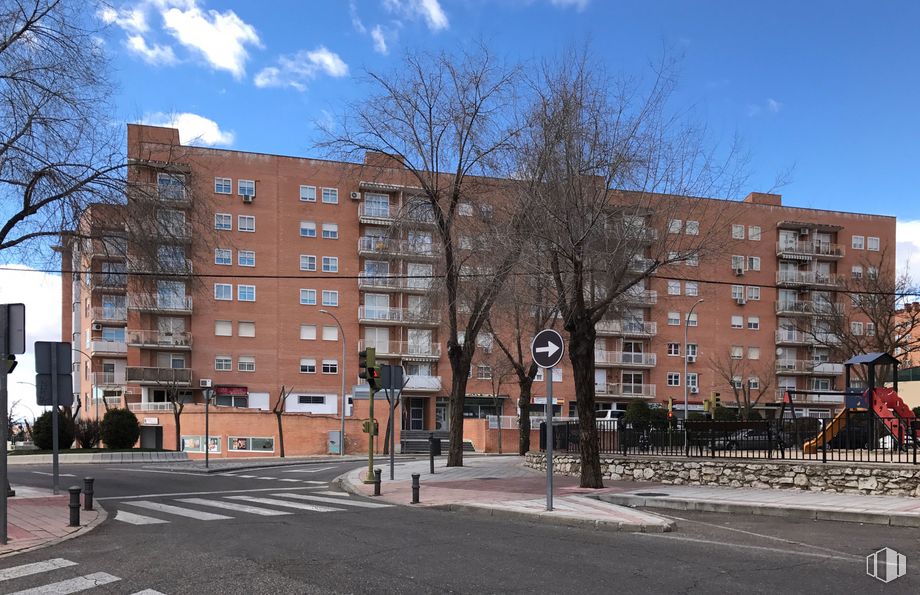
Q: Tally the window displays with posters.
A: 2